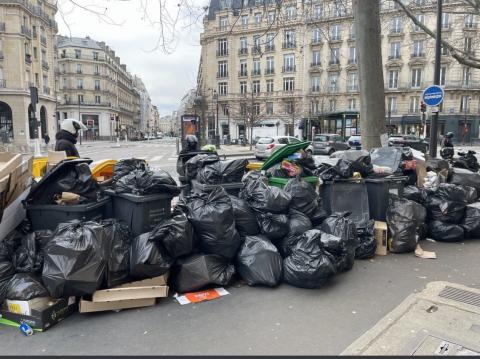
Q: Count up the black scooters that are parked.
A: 1